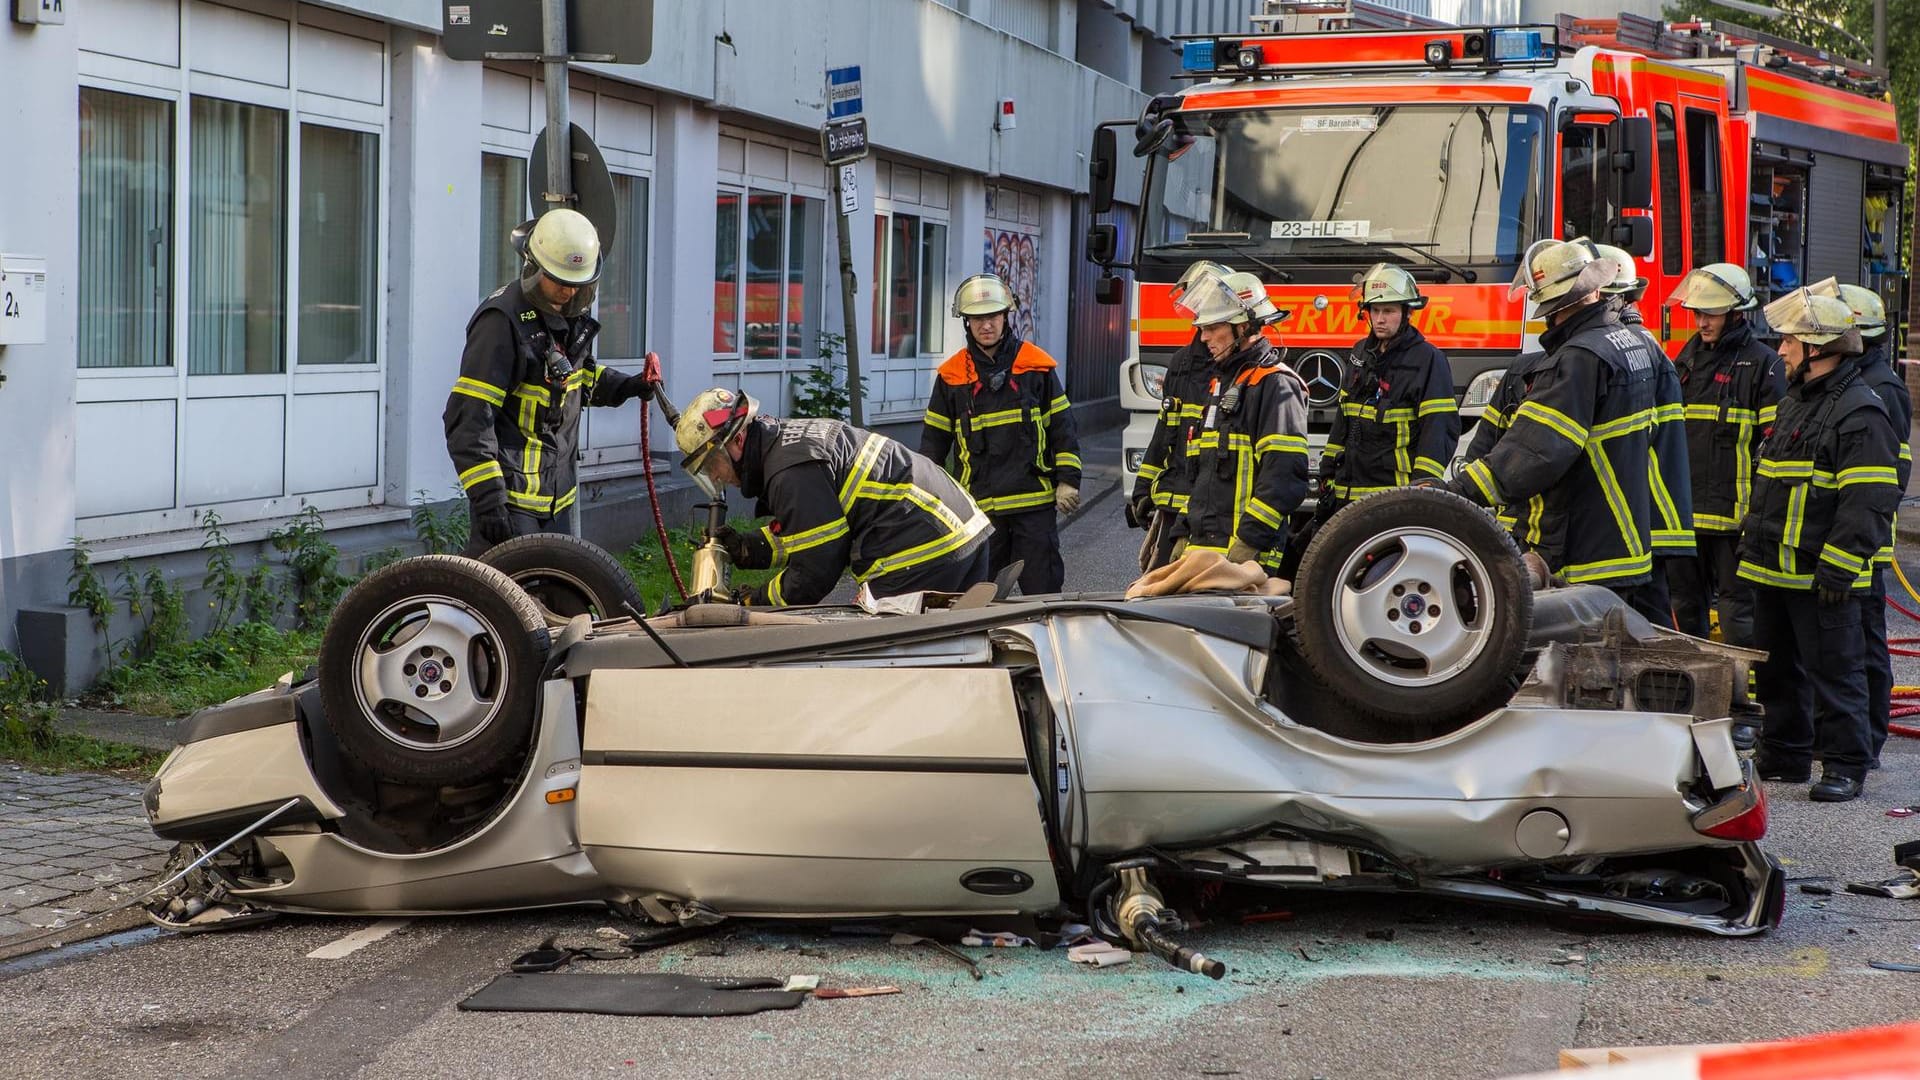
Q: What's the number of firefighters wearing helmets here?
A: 11